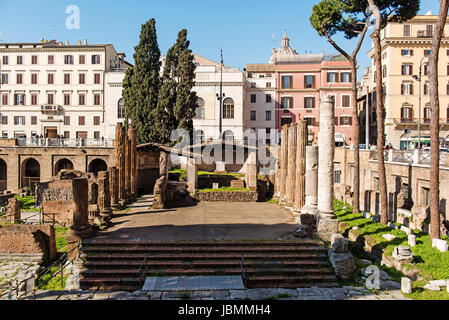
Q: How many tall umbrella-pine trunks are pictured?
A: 3